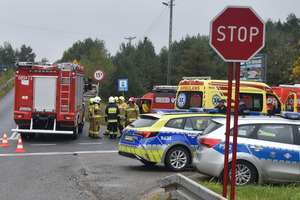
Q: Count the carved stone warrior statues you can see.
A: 0